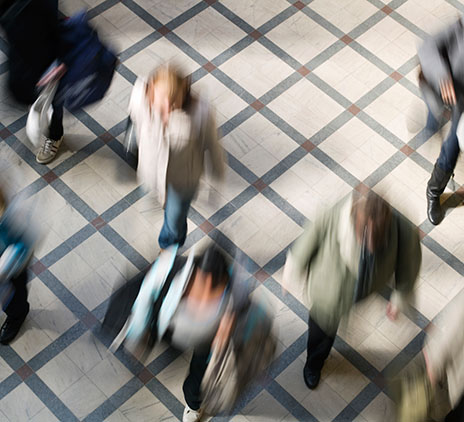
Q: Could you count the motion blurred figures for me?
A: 7